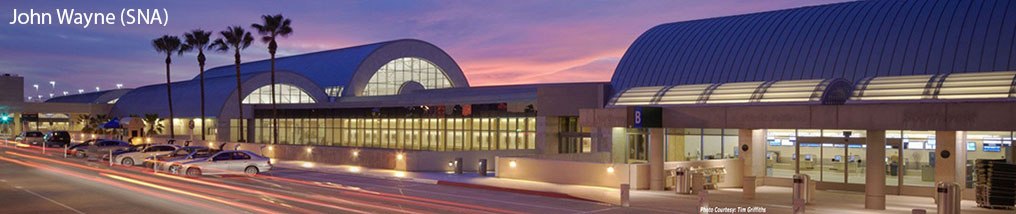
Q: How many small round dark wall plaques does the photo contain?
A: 2